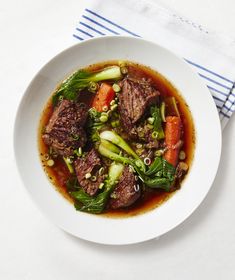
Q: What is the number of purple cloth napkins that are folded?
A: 0